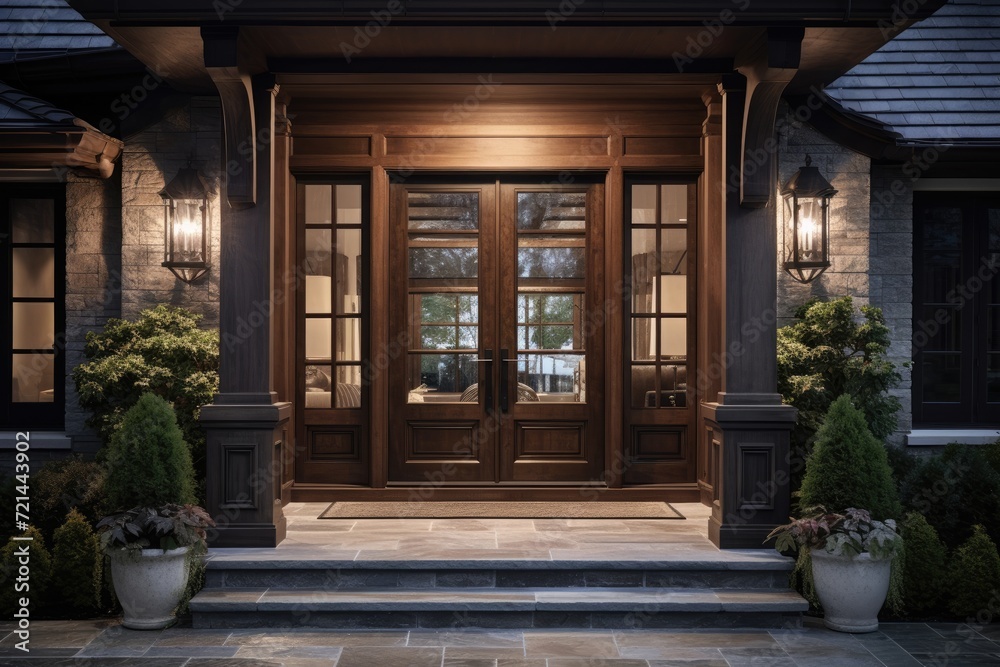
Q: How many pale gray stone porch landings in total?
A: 1